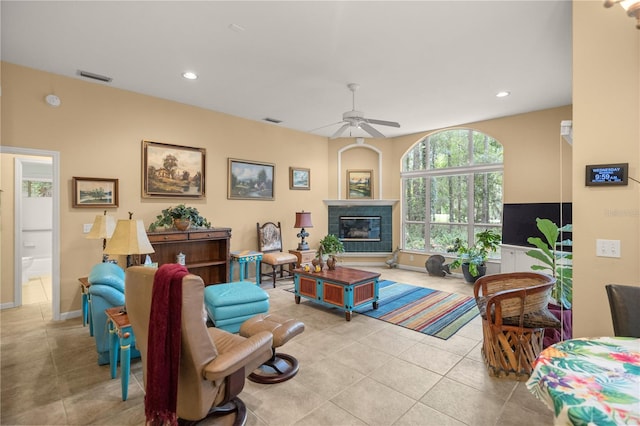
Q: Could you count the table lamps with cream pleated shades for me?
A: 2